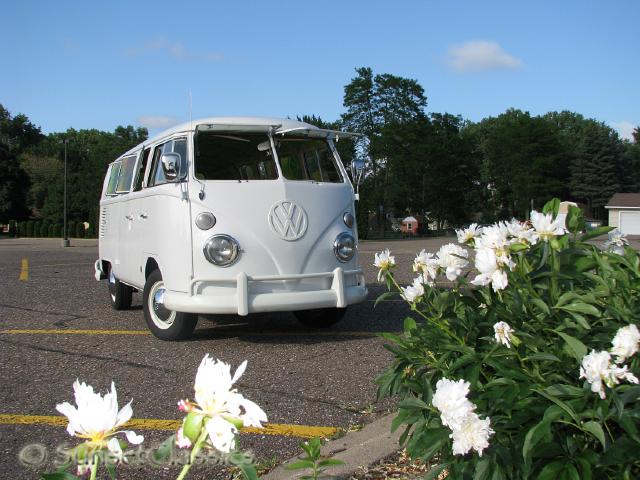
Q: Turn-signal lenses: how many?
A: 2